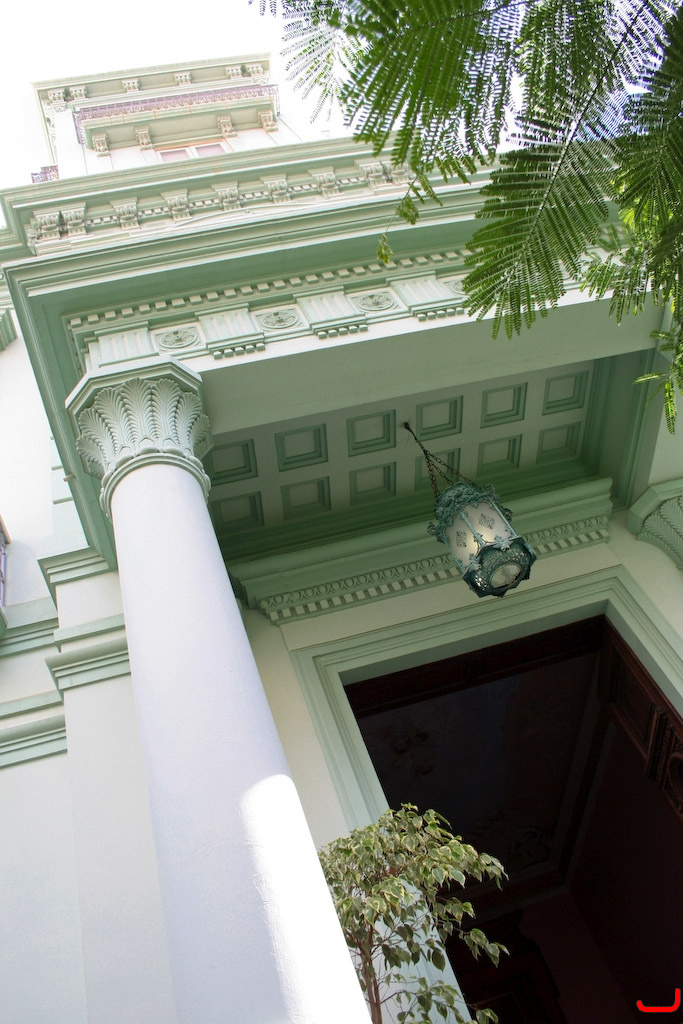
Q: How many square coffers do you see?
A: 12